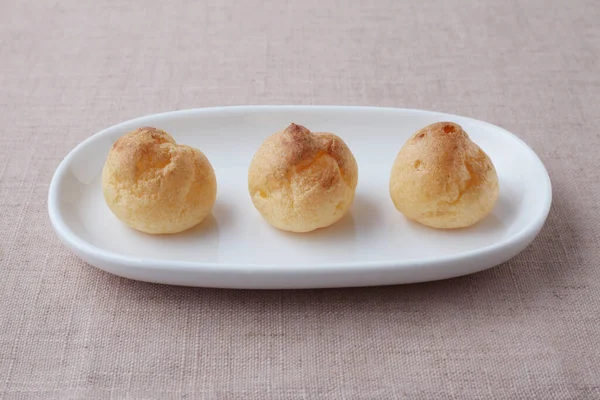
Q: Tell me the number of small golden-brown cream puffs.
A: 3